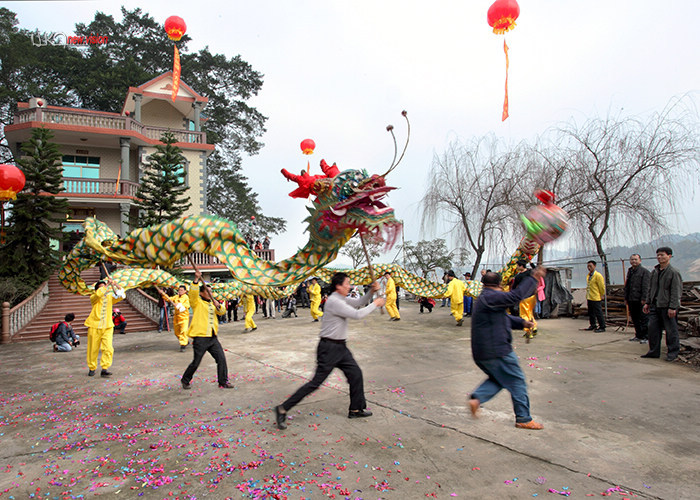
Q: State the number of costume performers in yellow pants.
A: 7